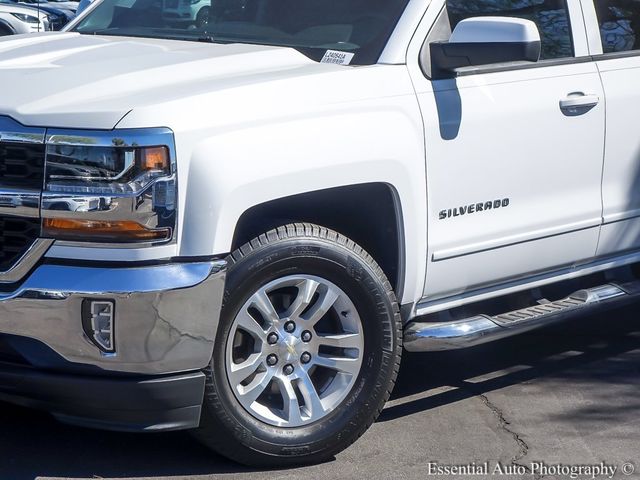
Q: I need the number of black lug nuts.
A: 6